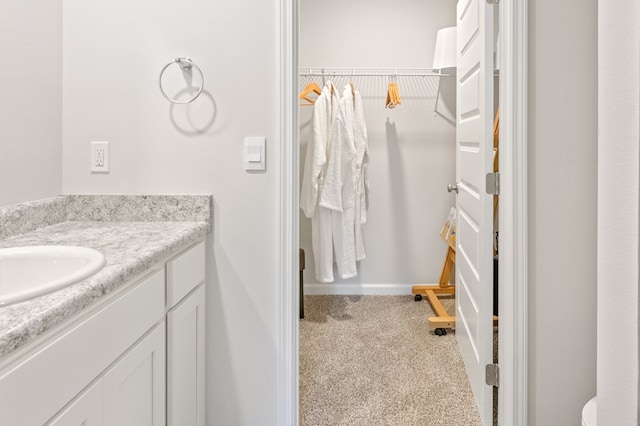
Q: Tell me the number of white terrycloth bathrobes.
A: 2